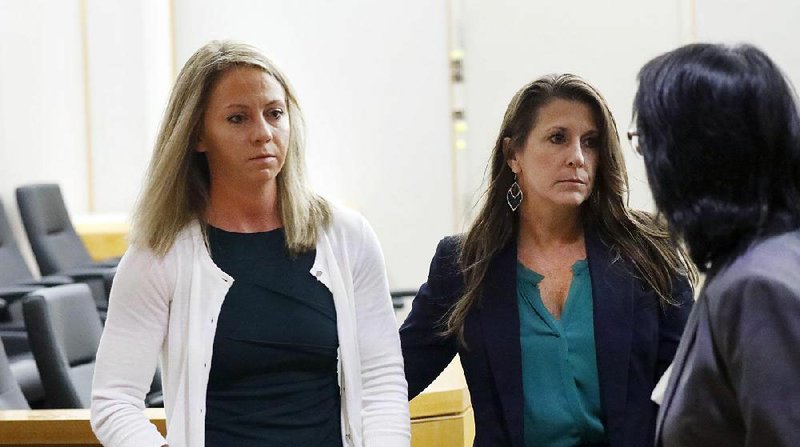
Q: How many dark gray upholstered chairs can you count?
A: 4